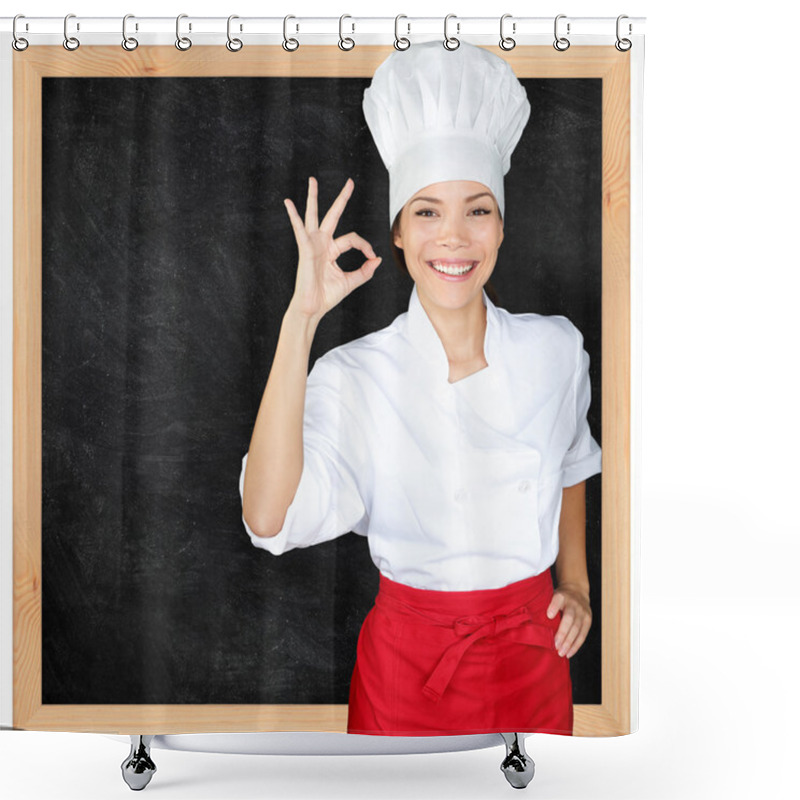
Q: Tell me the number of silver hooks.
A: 12